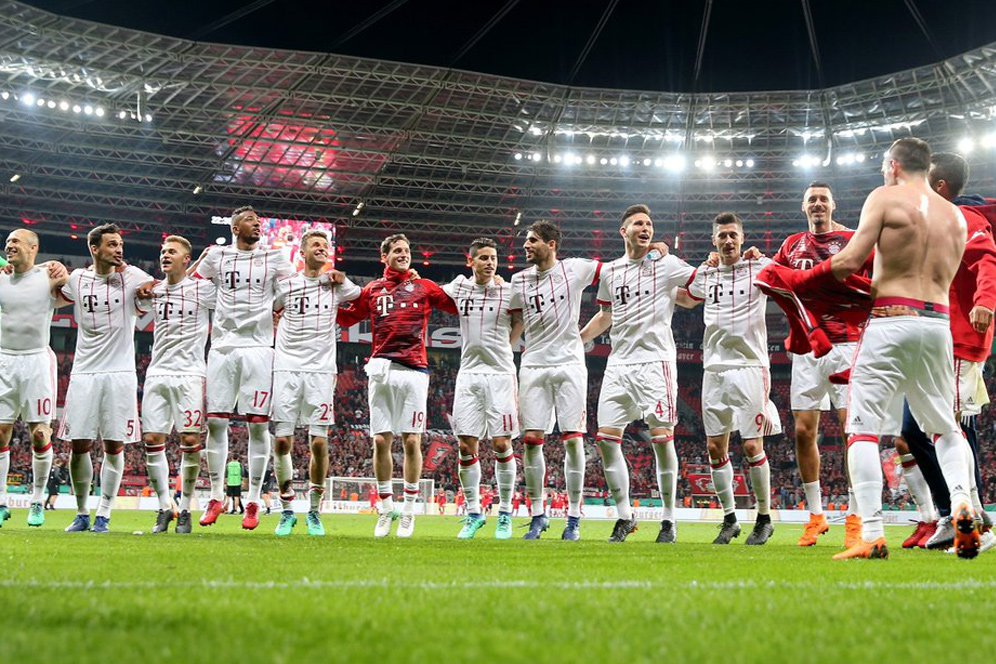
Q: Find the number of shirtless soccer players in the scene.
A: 1